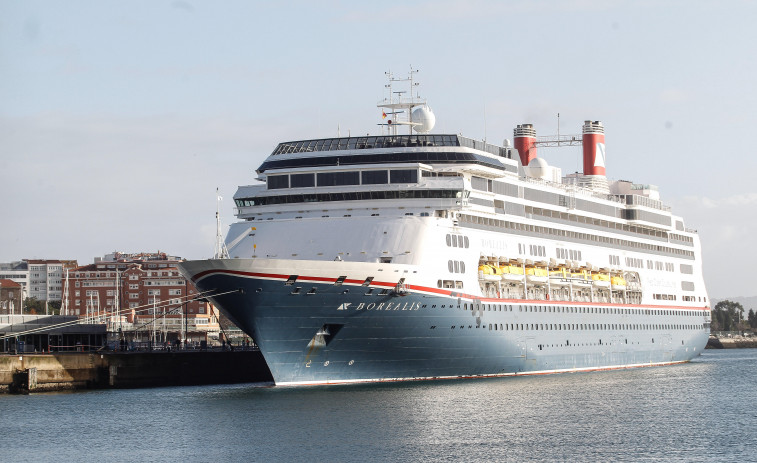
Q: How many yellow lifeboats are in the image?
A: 7